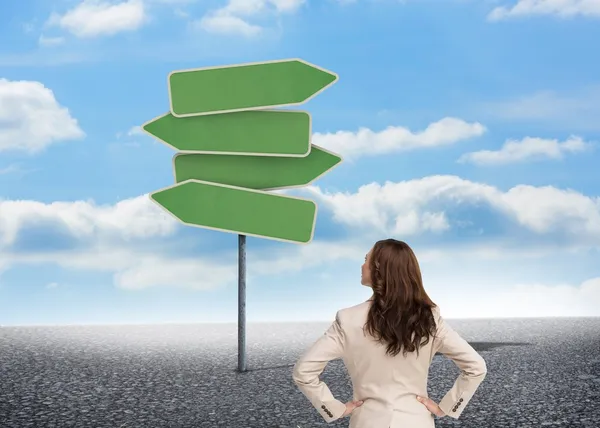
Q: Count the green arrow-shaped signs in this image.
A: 4